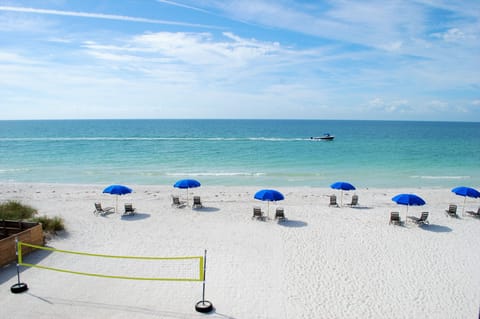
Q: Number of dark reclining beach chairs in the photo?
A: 12